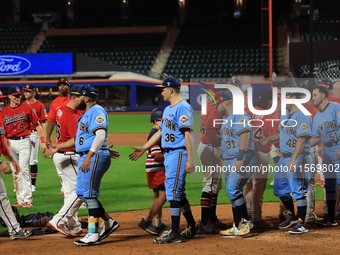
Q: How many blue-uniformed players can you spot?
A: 5